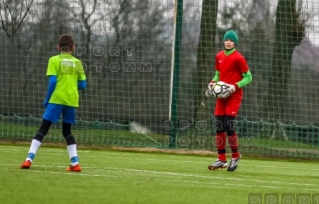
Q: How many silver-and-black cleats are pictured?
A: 2